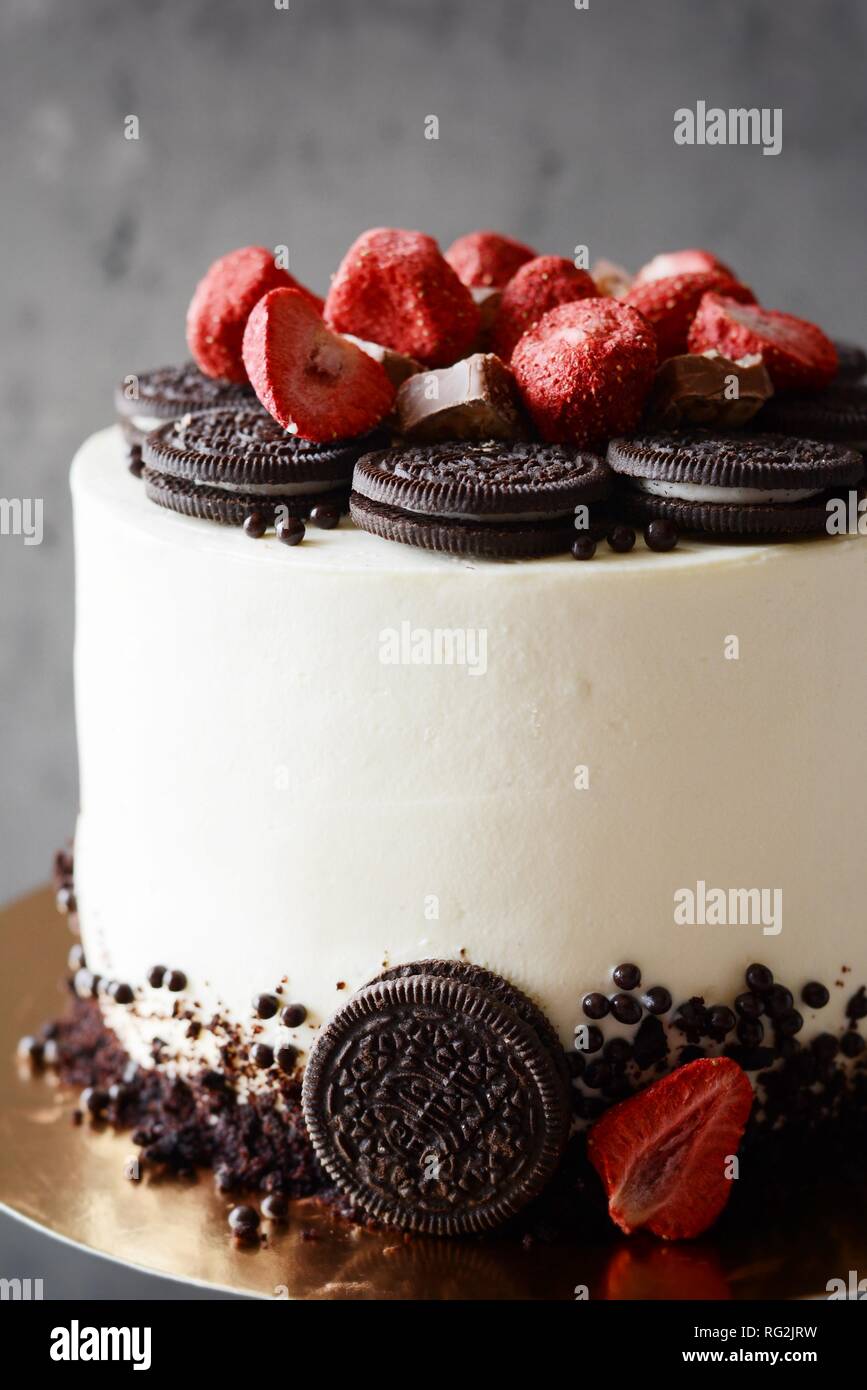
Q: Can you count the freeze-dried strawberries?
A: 10